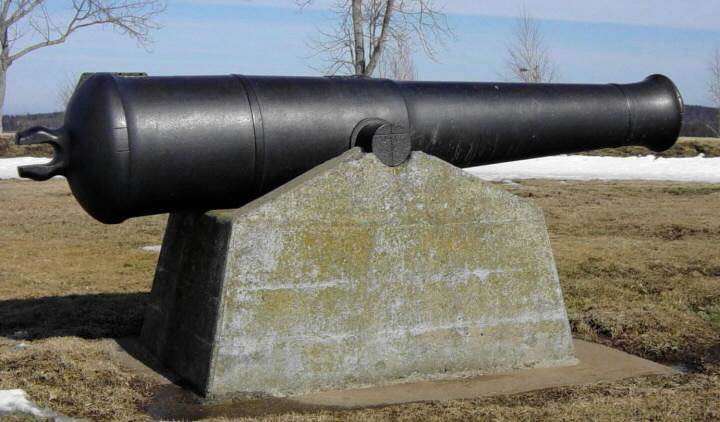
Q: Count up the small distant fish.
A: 0